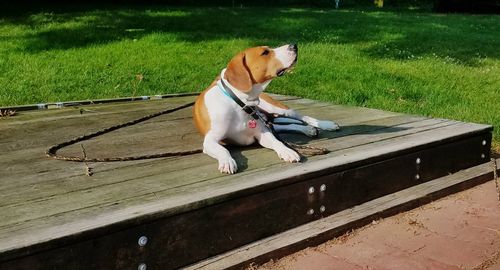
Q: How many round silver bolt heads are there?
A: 10